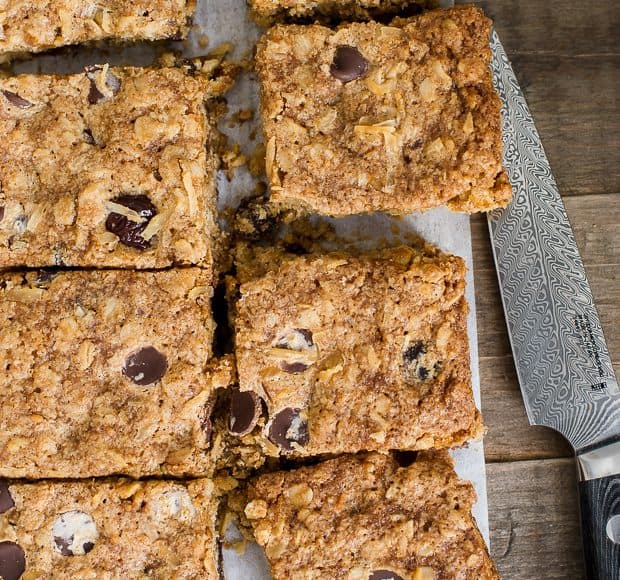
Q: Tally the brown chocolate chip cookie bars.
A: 8